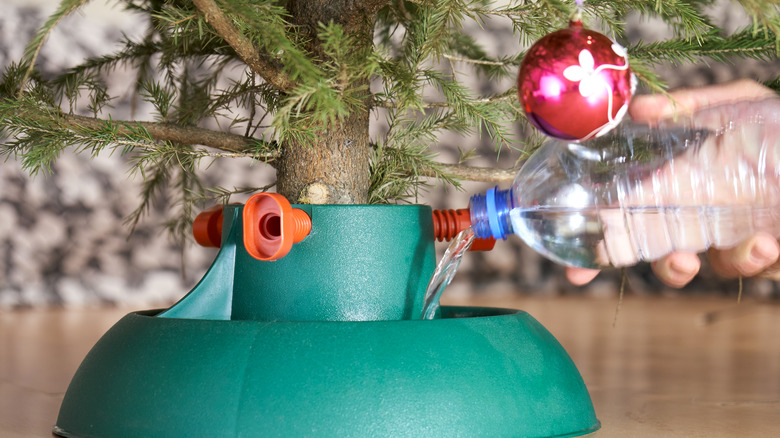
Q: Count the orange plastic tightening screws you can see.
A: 3